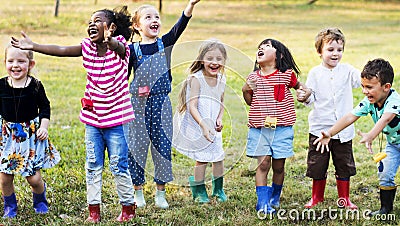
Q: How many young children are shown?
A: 7